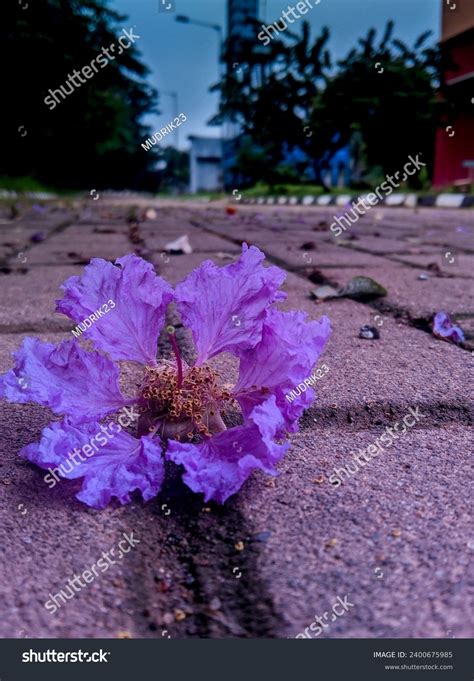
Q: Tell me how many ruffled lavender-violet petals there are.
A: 6